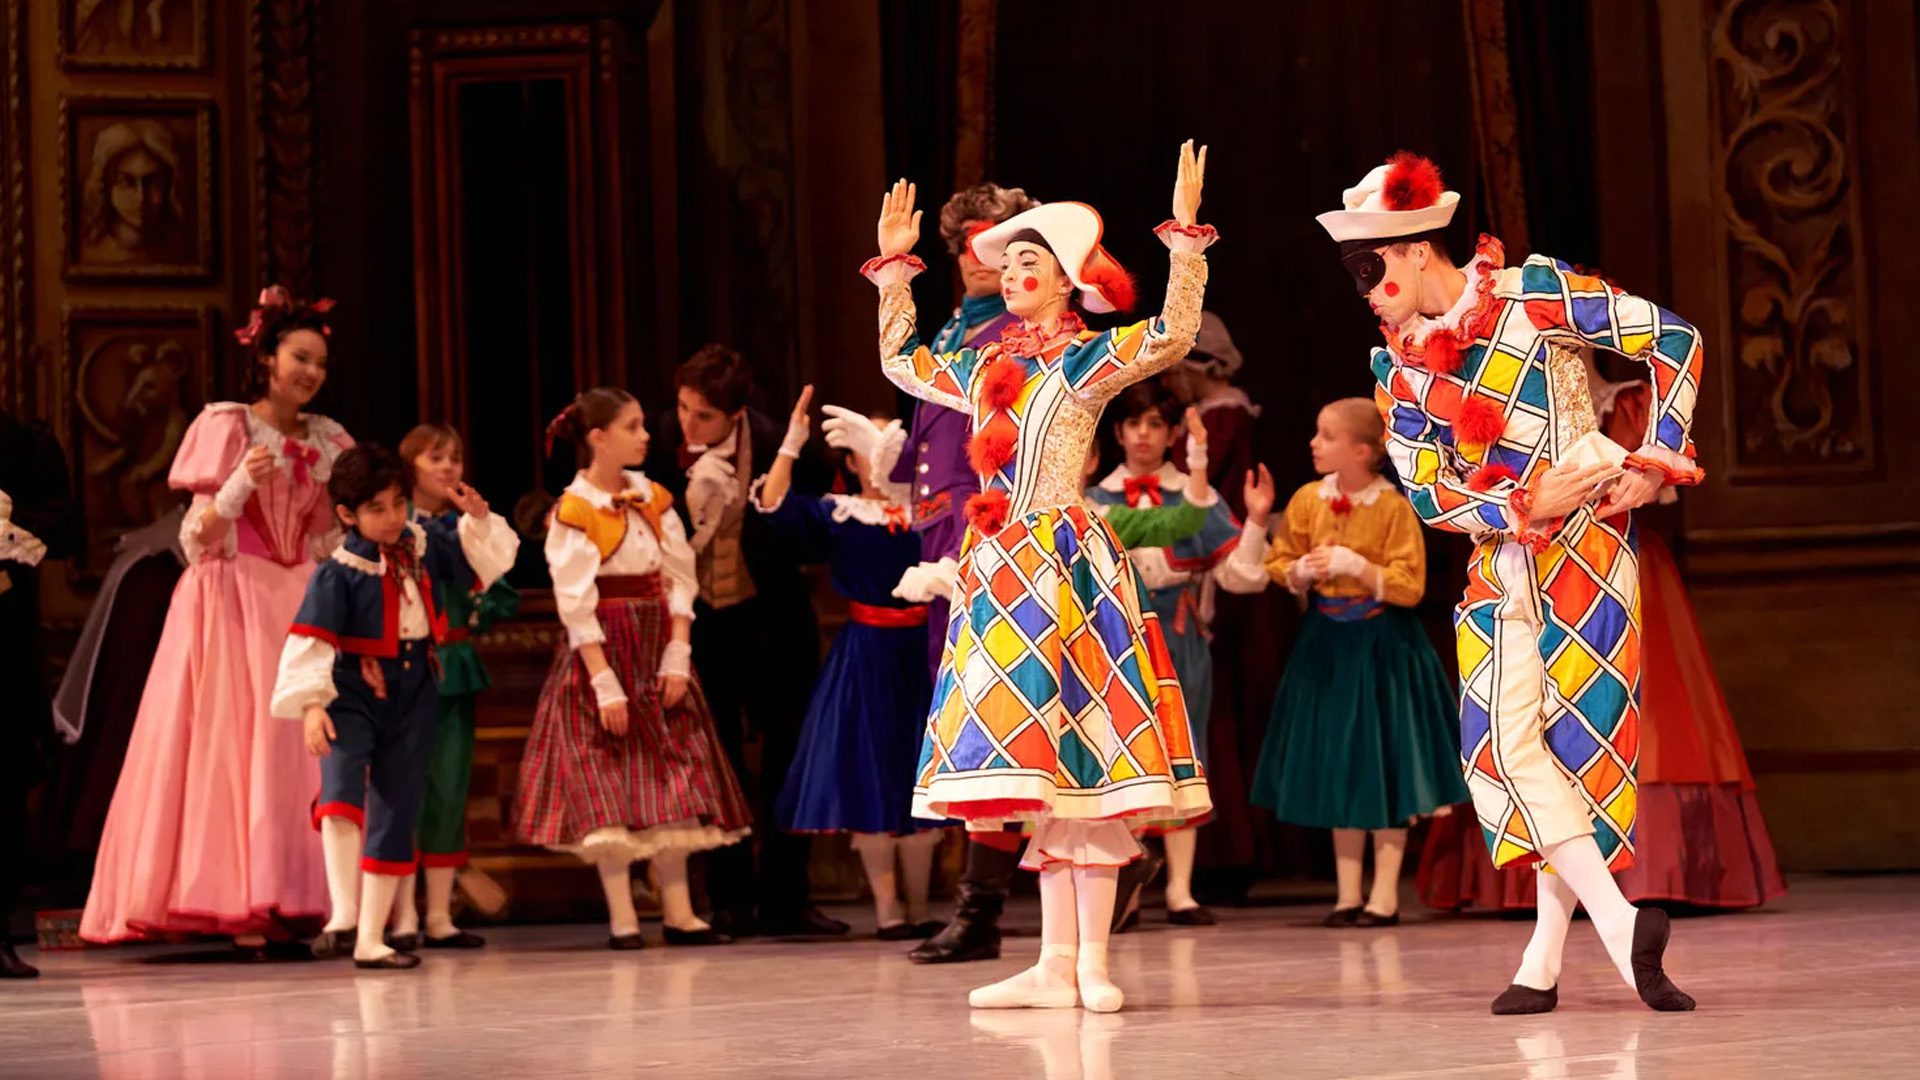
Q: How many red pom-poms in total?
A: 8